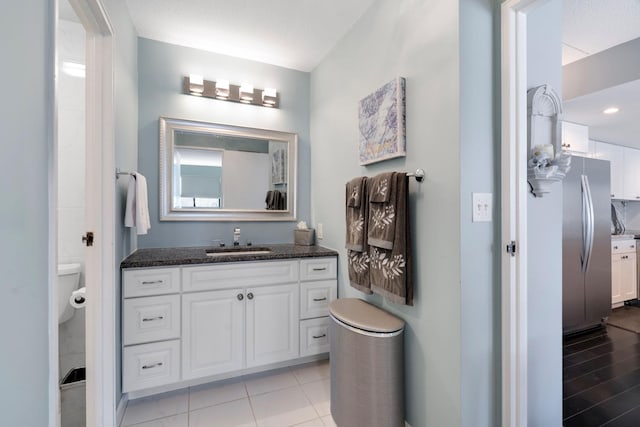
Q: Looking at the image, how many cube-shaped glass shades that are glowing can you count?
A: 4